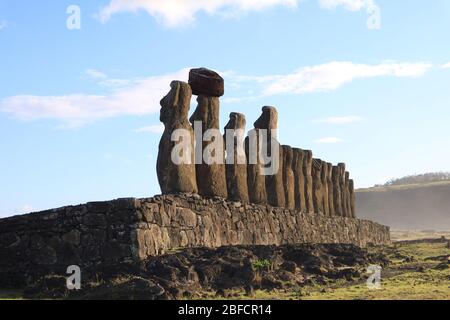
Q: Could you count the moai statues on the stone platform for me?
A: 15